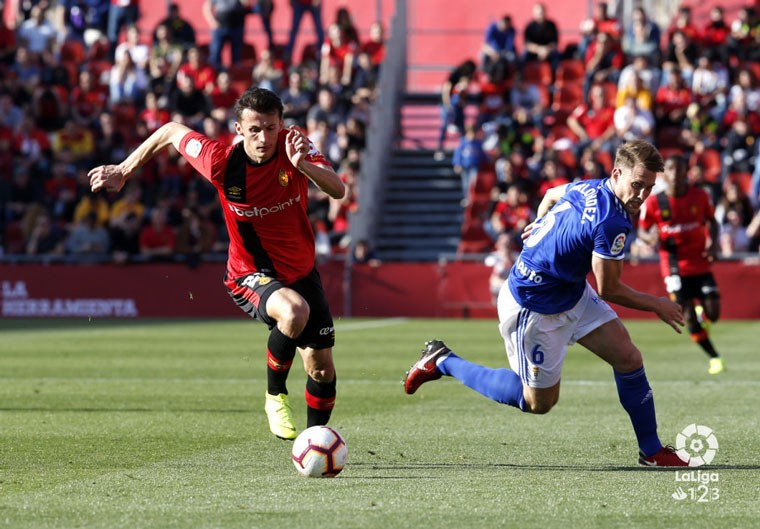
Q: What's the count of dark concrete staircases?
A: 1